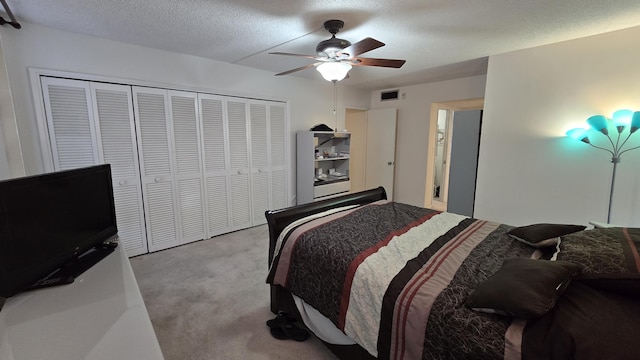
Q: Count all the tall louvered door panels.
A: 8